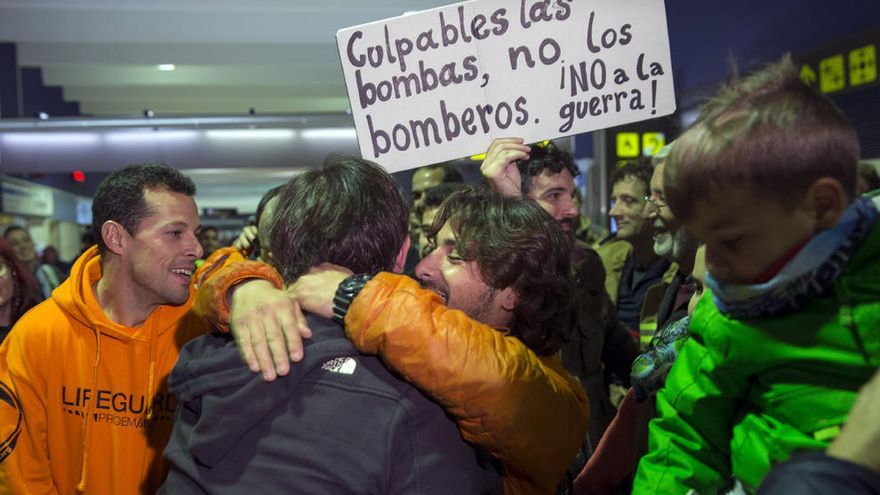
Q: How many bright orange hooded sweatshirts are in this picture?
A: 1